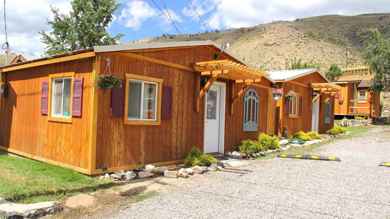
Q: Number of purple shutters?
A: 4